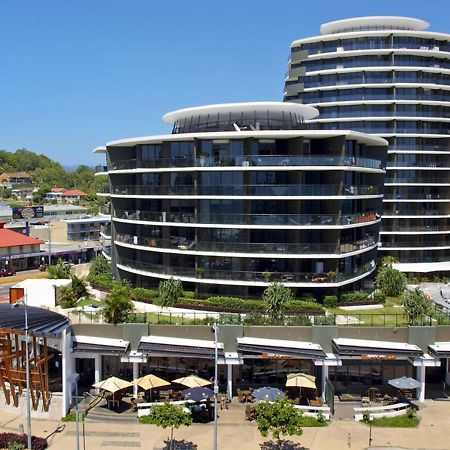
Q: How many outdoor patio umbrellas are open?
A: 7